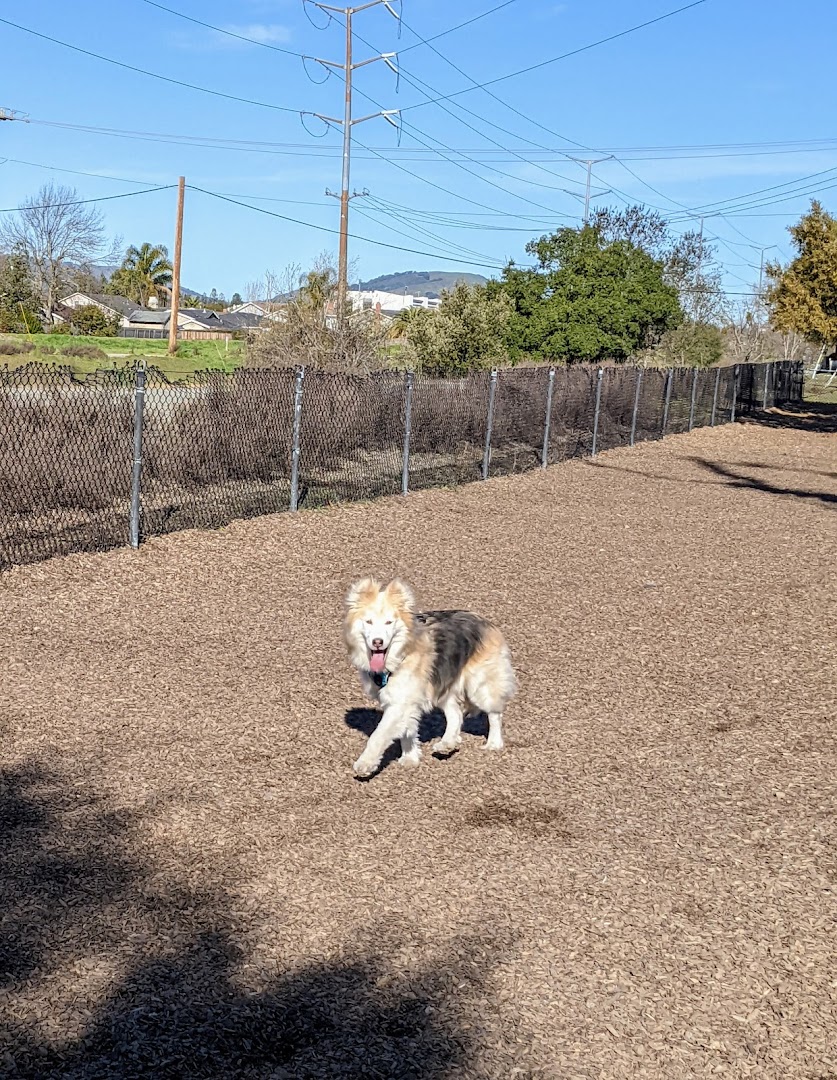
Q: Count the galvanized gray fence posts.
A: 12